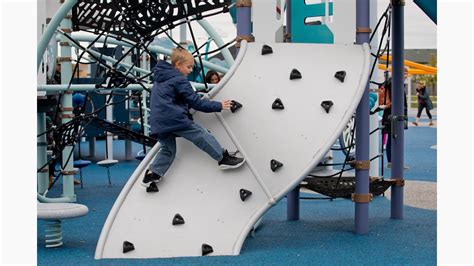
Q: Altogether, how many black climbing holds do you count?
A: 12